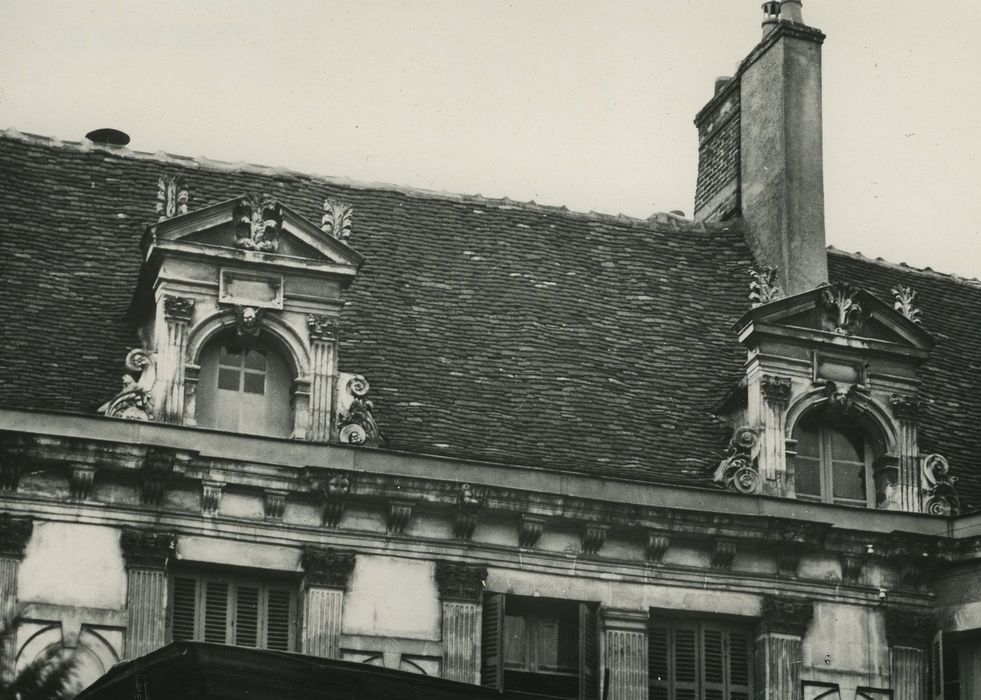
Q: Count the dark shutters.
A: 11